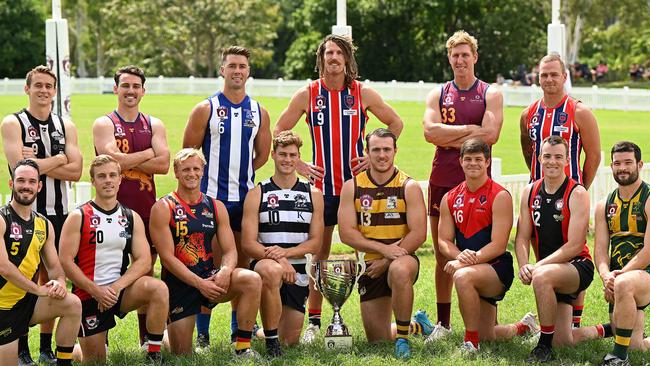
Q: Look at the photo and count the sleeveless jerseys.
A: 14